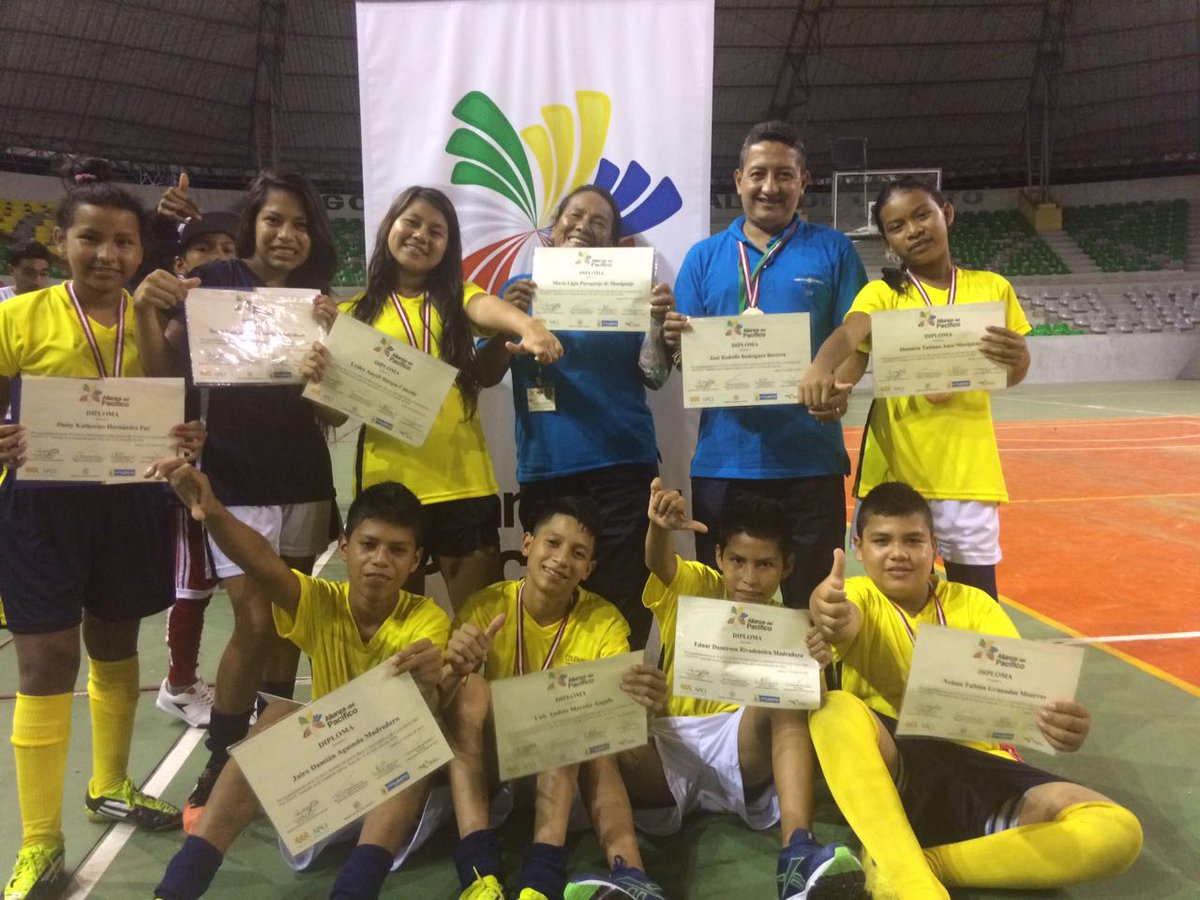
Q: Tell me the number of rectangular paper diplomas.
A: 10